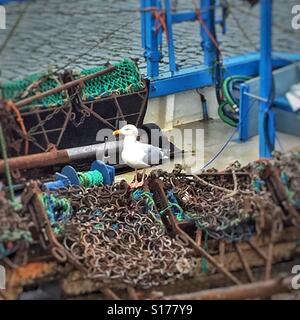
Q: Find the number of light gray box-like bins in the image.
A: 1